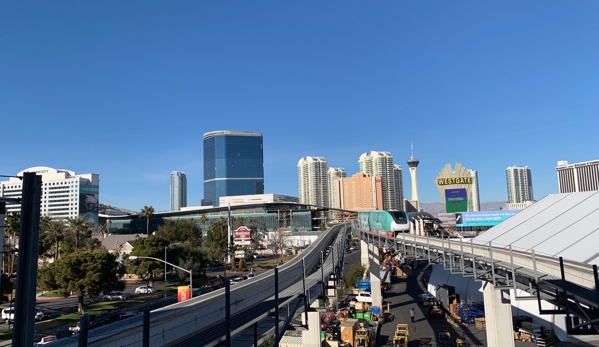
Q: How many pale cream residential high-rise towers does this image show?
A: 4